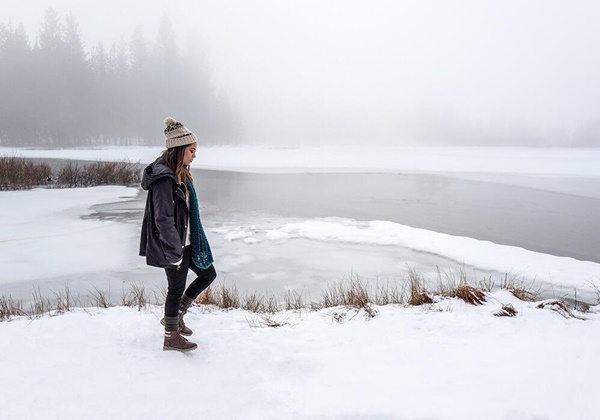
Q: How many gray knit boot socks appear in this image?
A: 2